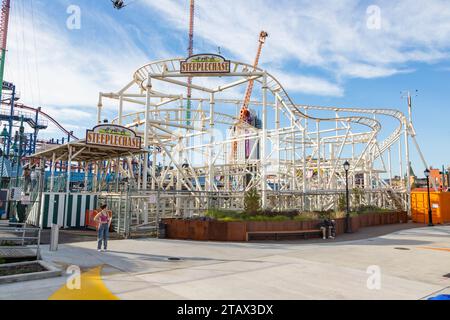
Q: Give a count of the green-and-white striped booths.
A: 1